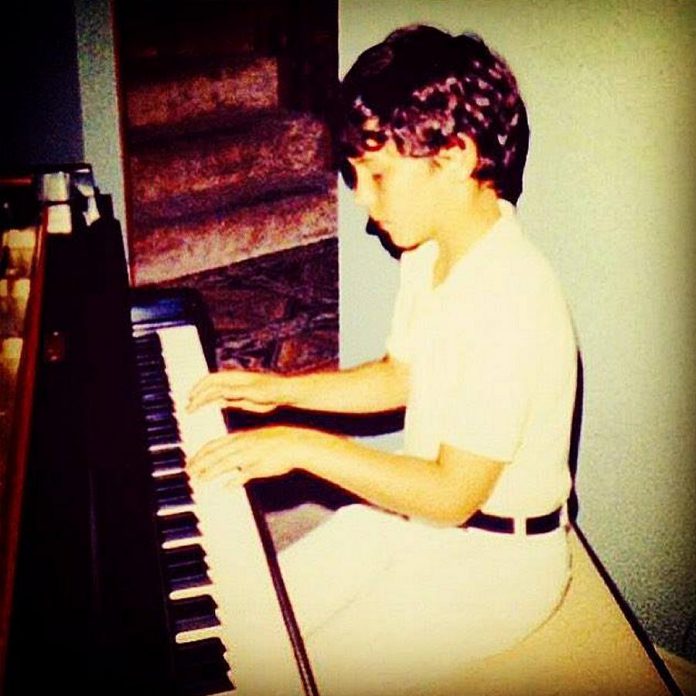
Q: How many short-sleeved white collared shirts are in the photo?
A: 1